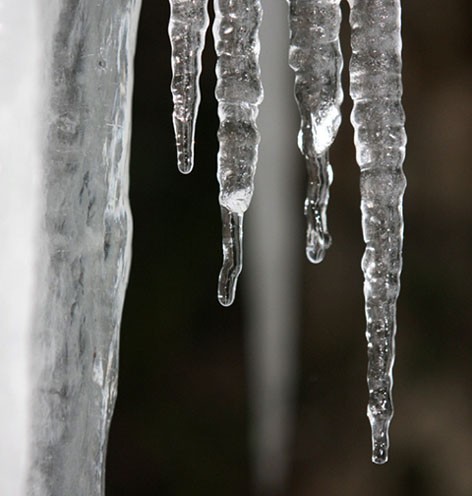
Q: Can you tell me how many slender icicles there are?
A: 4